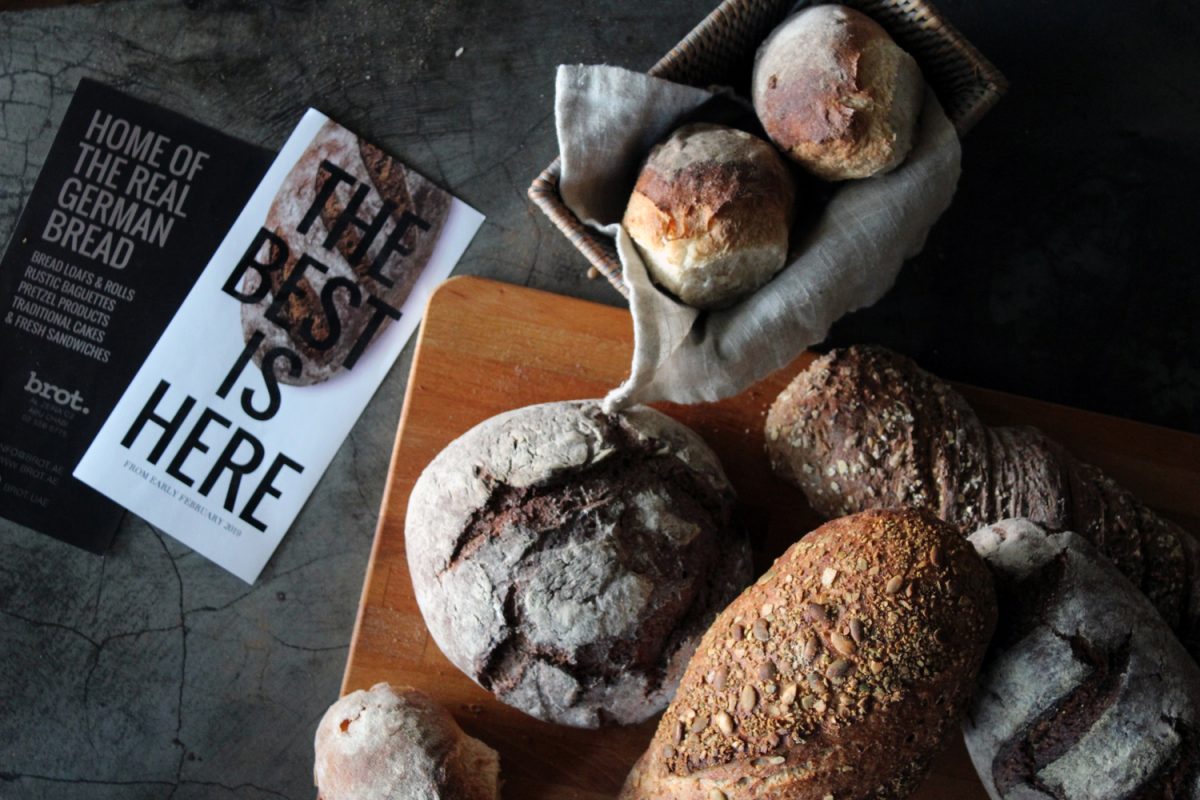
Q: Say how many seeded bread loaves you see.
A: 2